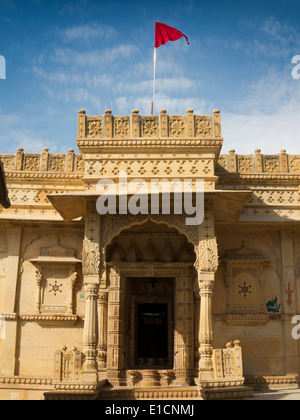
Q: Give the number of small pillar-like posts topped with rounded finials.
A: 12